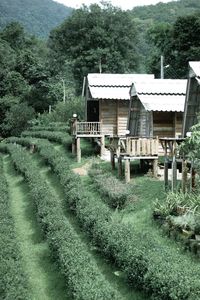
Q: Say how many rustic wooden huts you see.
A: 3